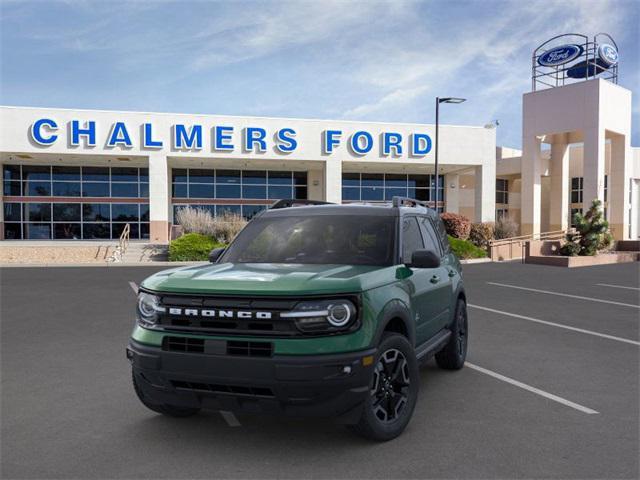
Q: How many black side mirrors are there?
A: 2